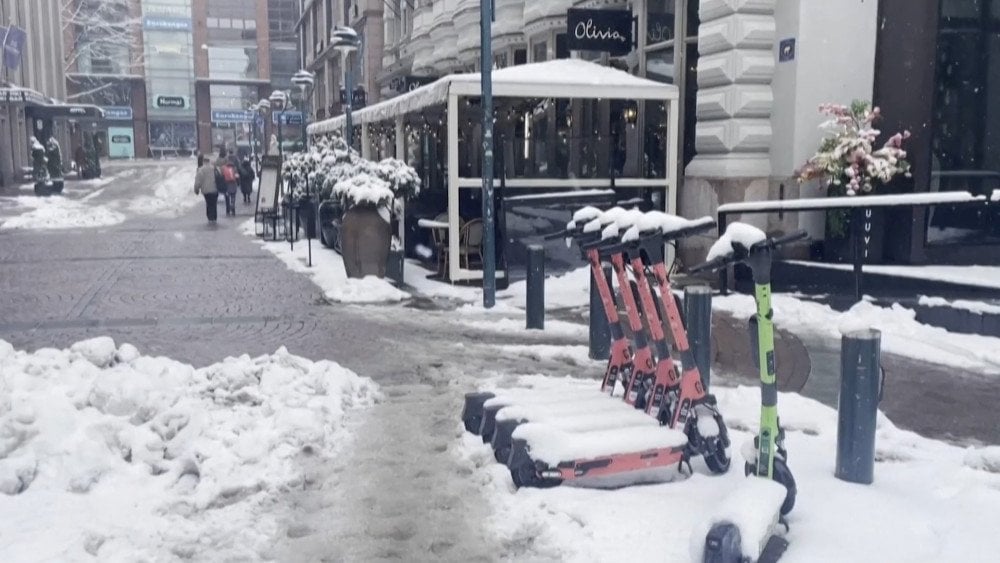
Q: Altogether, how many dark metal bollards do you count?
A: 4